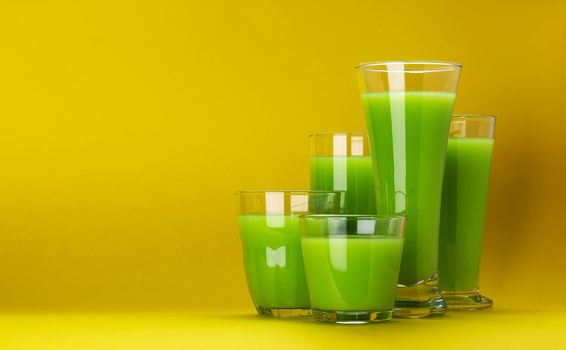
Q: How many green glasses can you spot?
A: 5